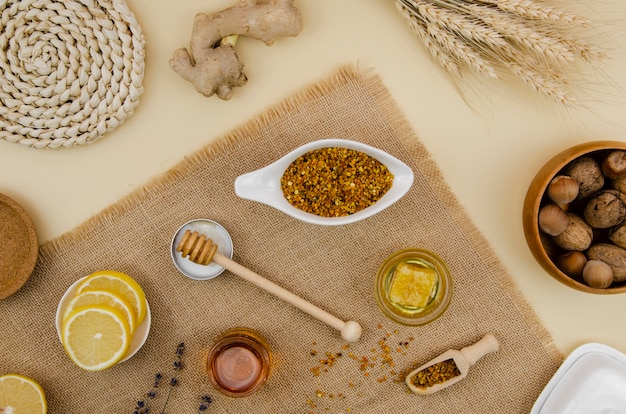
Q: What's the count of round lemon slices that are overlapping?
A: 3